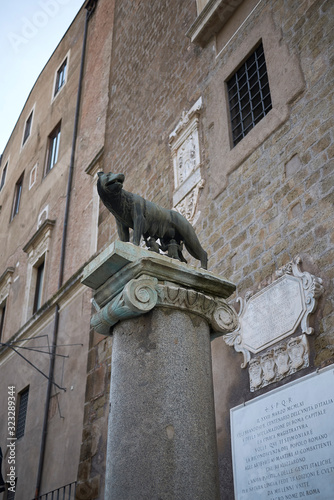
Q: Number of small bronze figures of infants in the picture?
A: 2